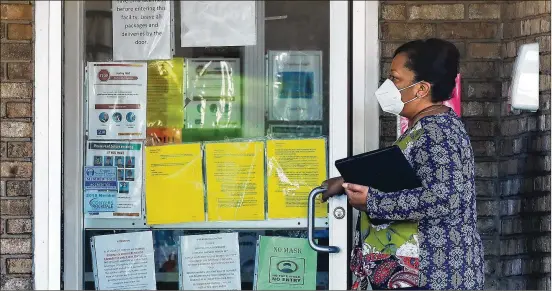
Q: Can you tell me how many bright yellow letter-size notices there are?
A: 3